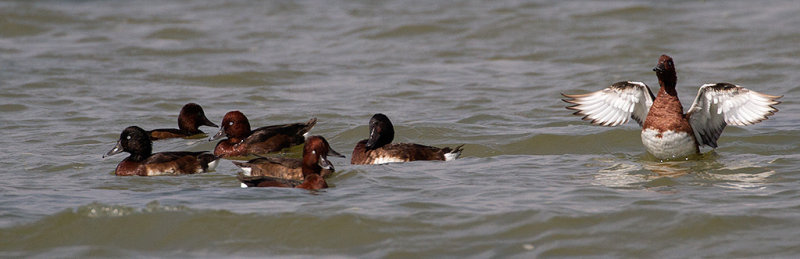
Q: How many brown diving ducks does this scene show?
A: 7